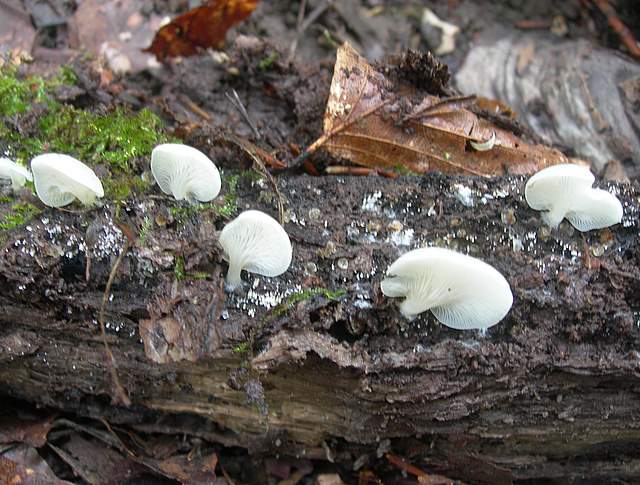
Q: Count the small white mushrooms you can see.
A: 6